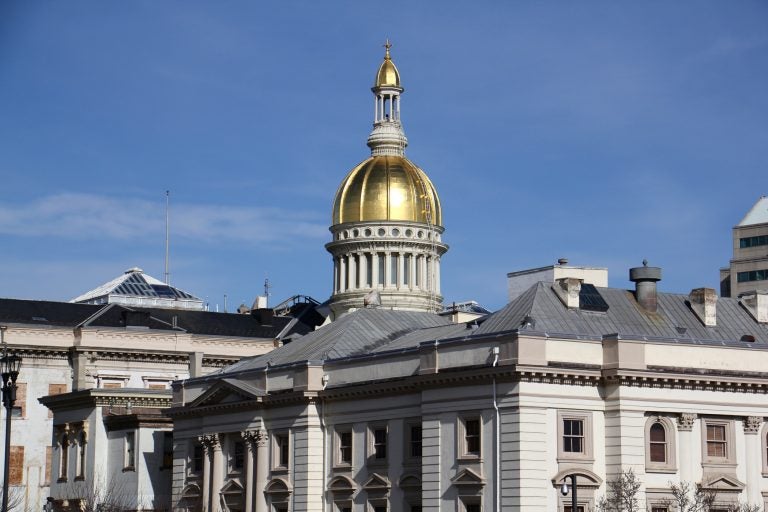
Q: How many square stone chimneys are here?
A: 3